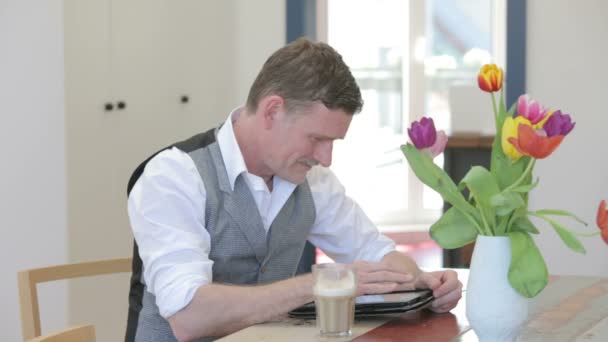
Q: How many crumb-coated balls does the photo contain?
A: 0